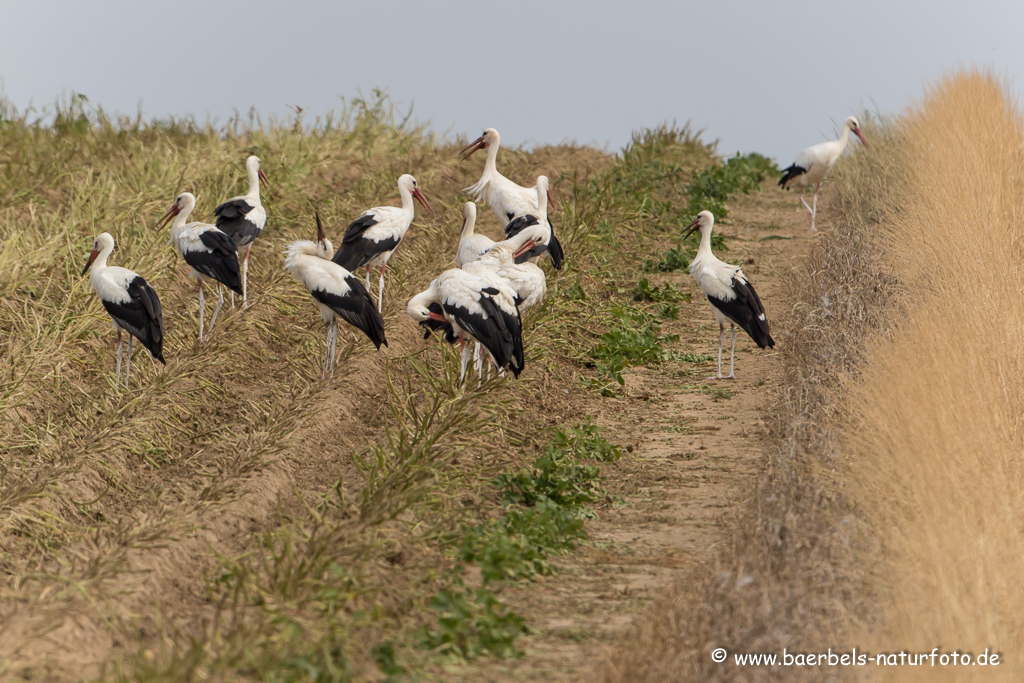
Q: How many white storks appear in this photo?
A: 12